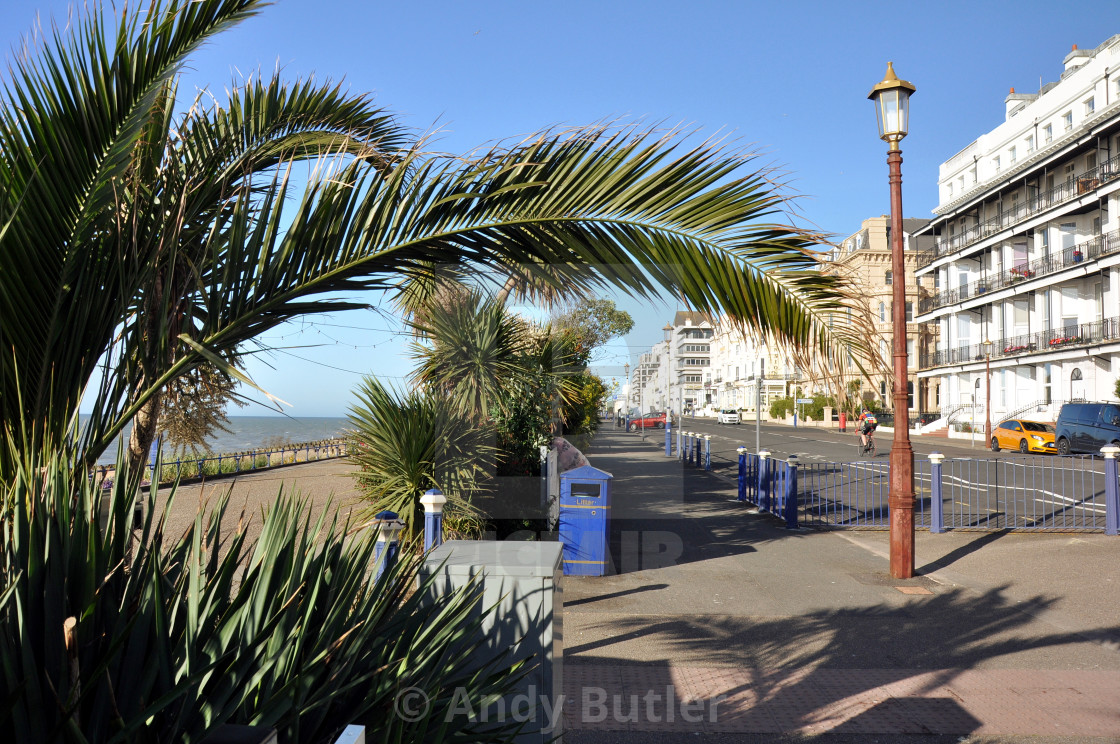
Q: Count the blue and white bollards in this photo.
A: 12